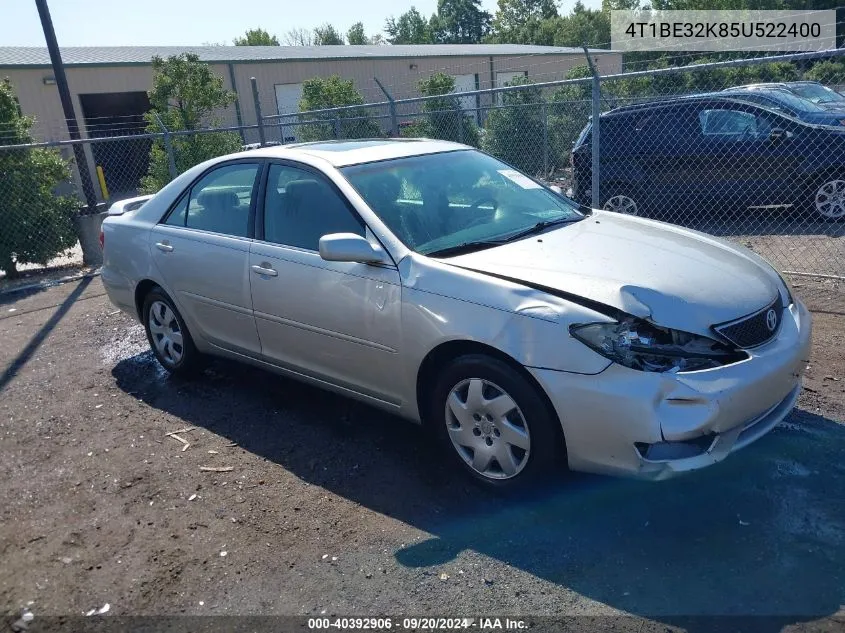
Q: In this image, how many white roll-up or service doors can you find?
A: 3